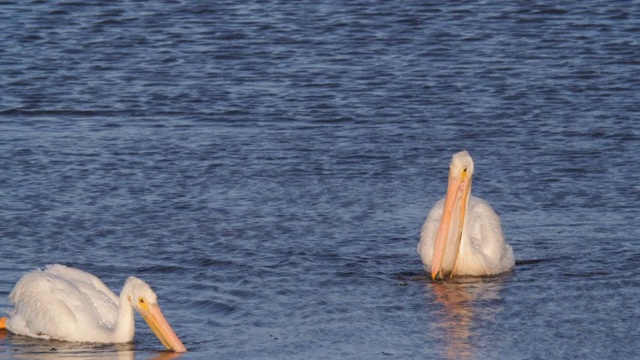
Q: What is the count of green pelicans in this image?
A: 0